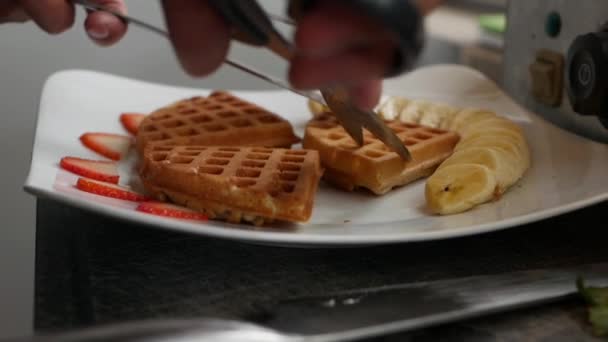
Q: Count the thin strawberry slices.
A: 5